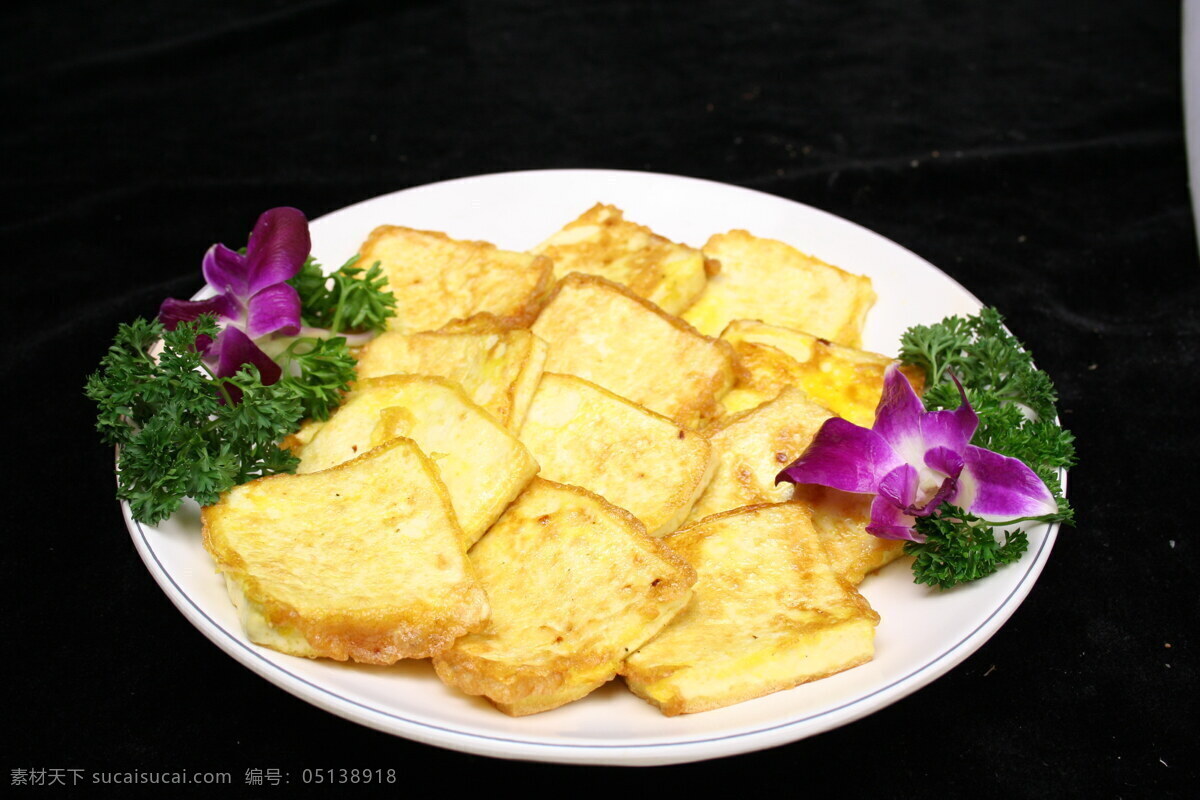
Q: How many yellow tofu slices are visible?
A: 13